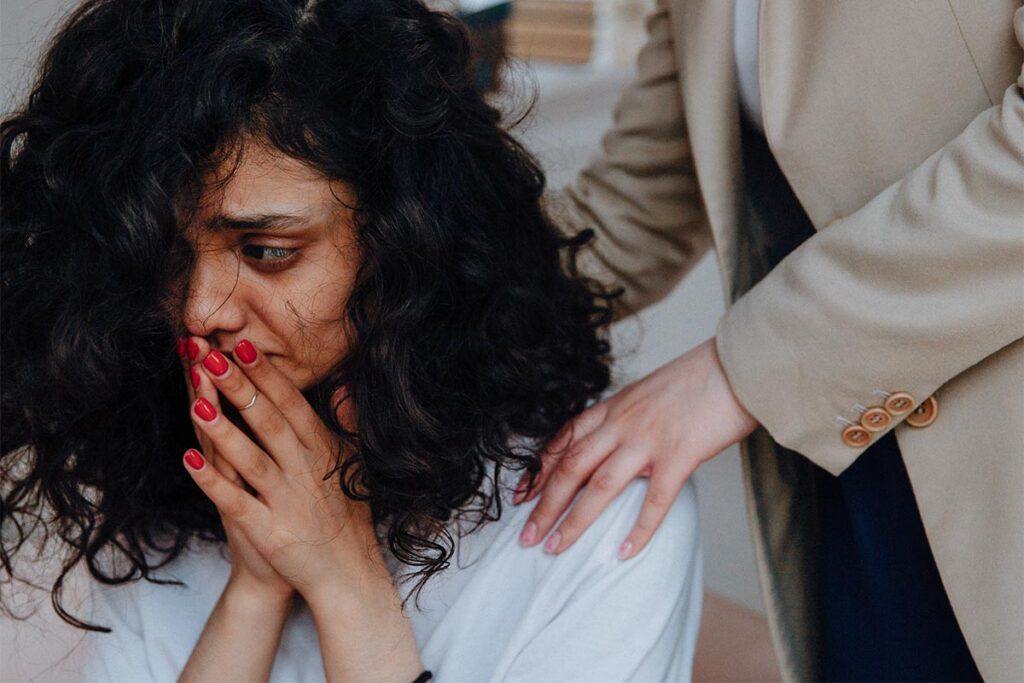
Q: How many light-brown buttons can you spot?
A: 4